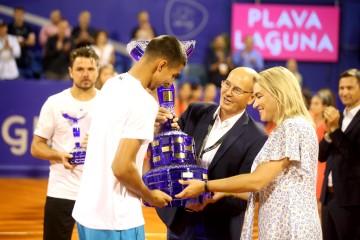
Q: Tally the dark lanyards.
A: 1